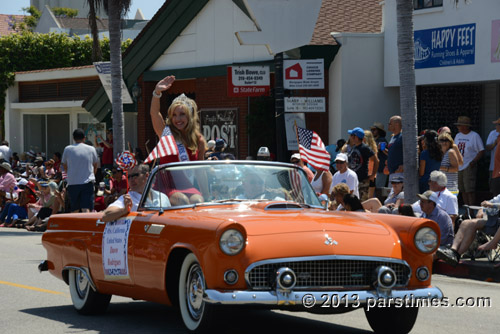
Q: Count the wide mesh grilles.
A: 1